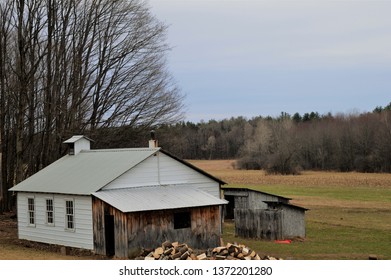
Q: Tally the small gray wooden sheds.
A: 2